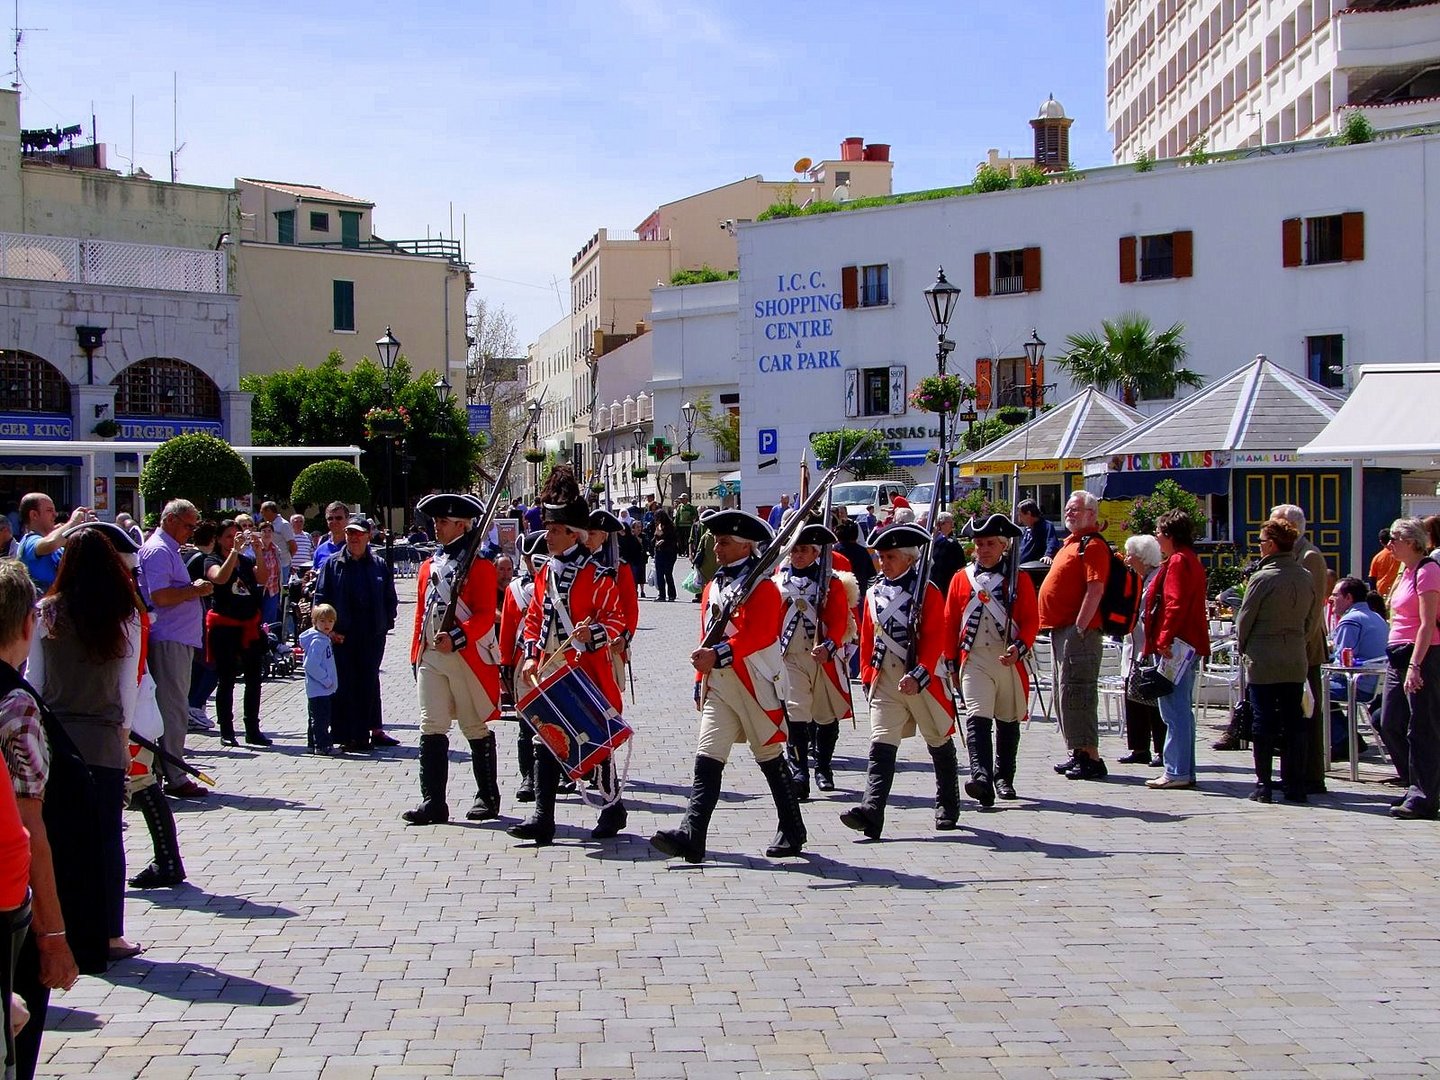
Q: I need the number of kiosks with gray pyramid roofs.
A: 2